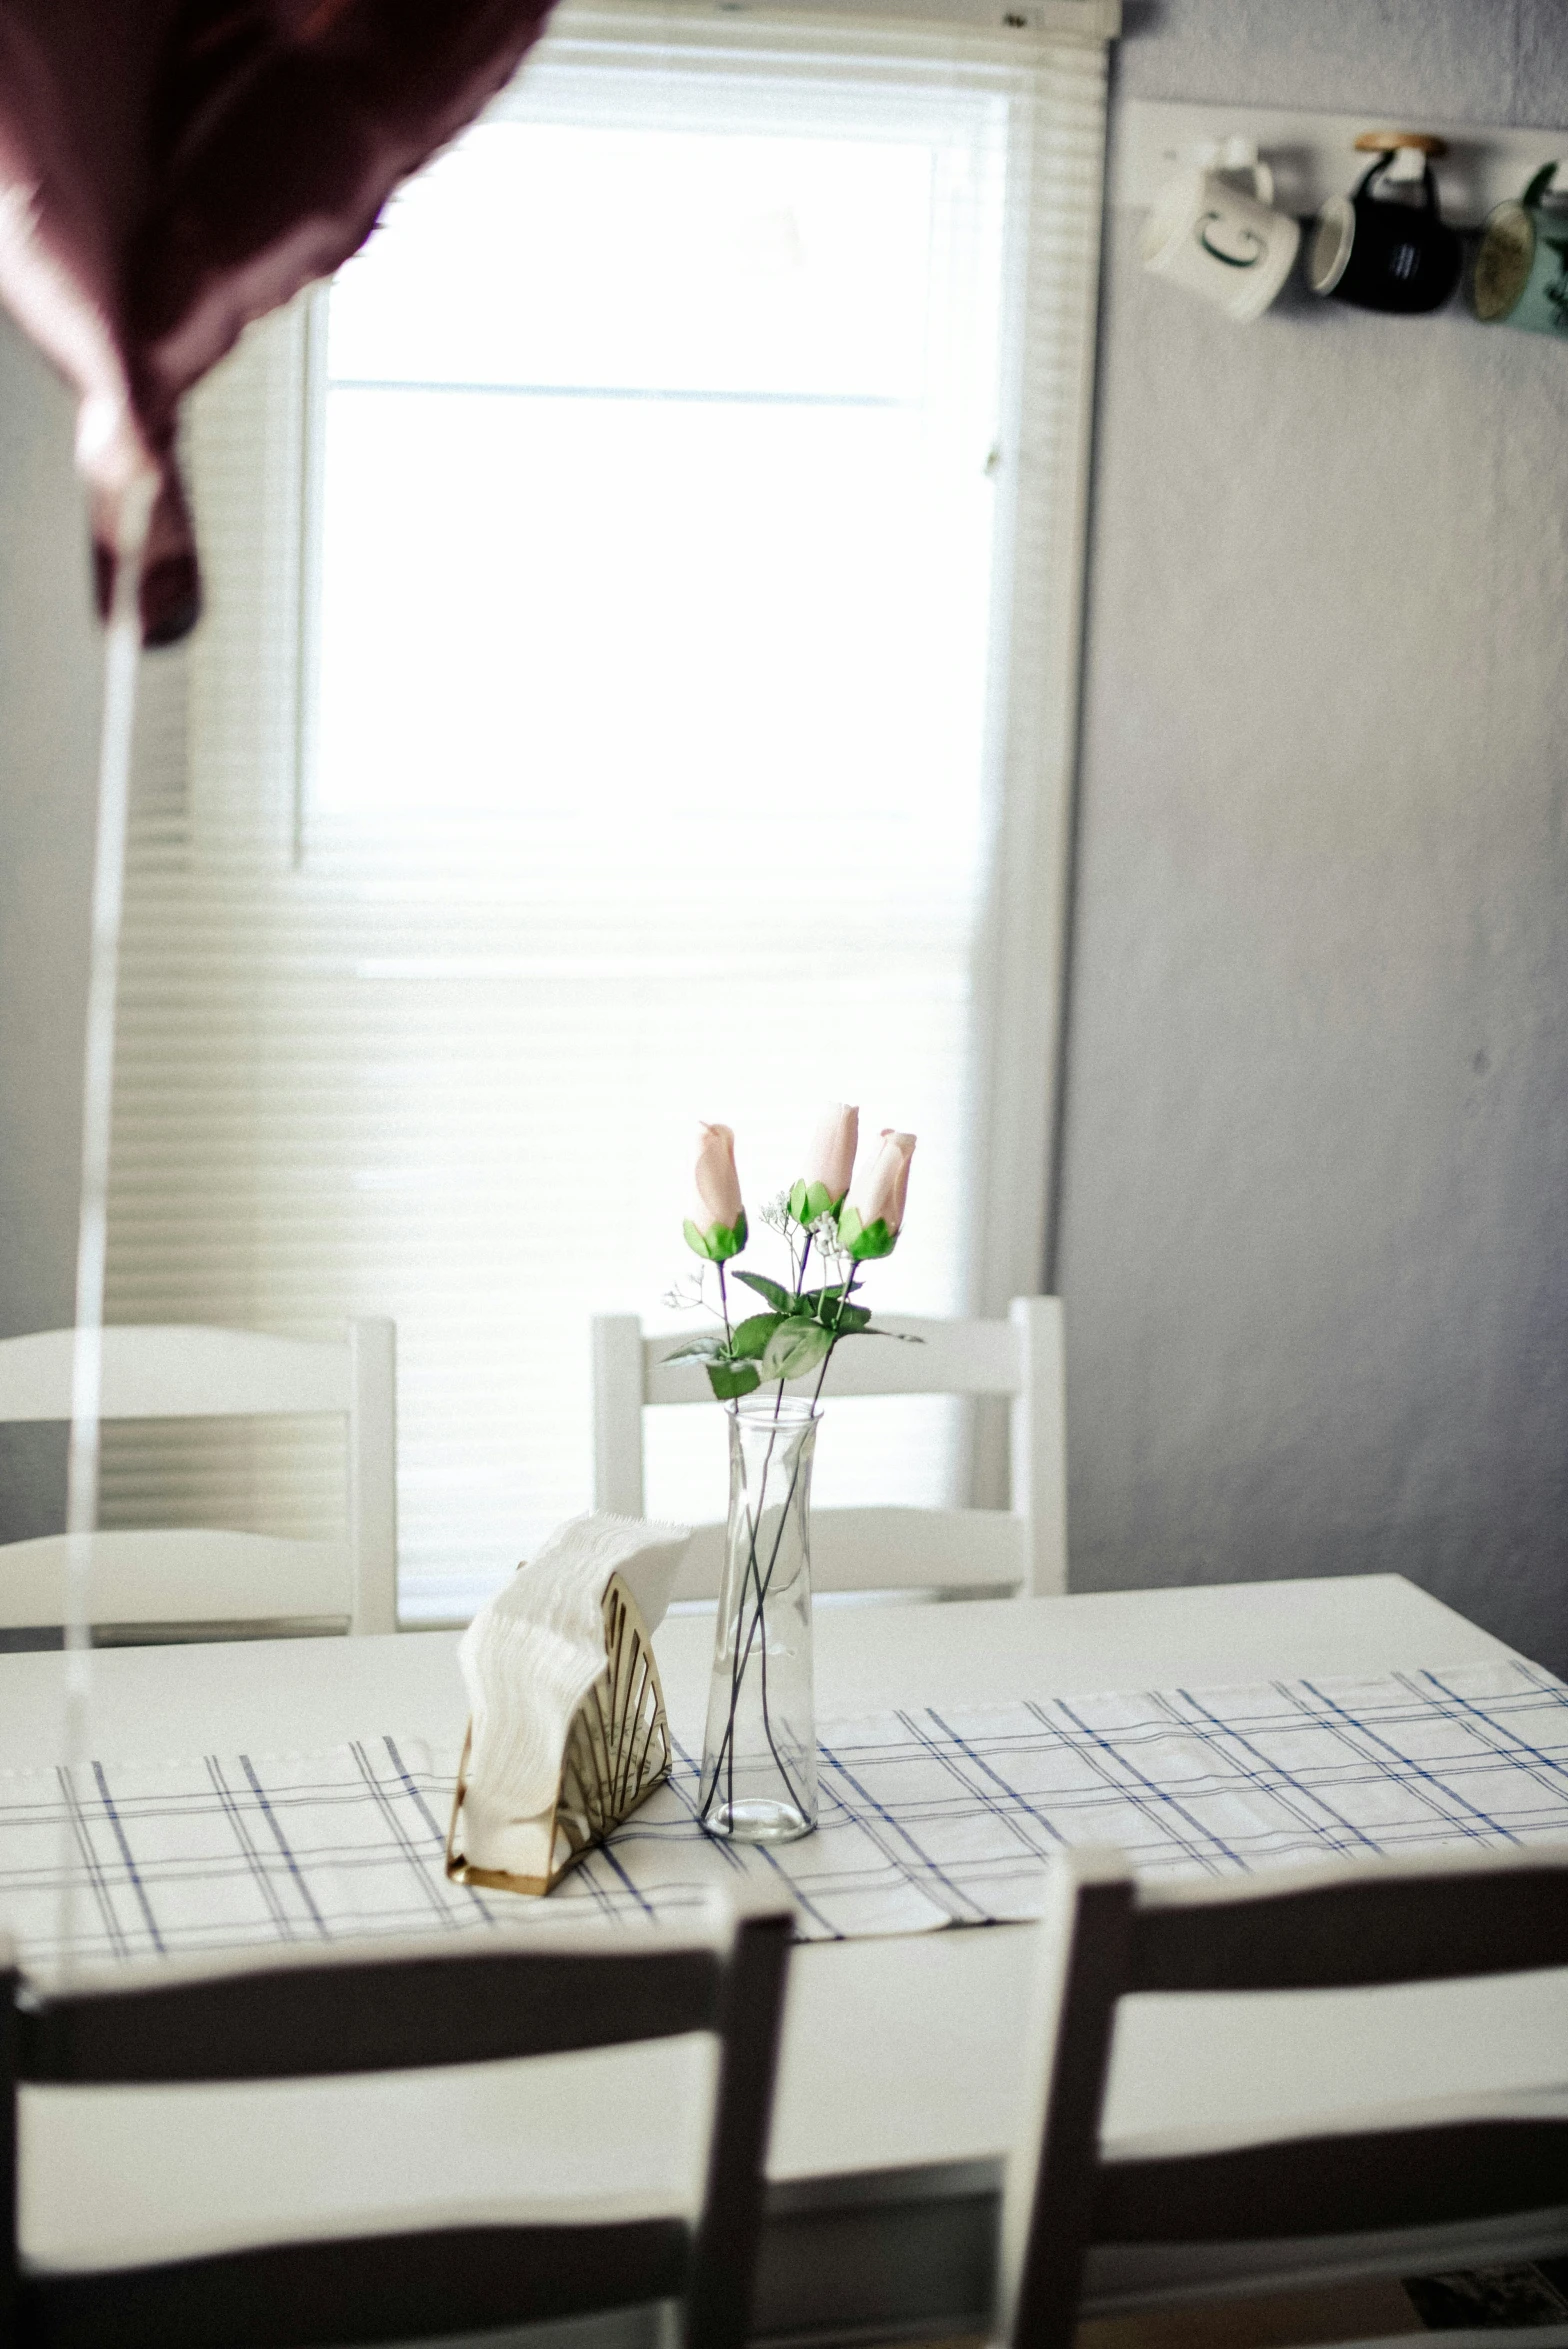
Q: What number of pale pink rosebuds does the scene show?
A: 3